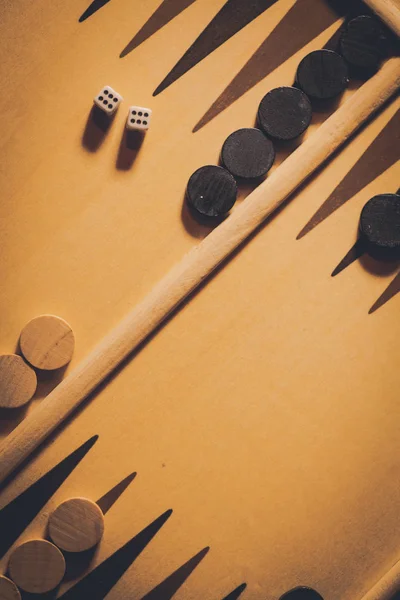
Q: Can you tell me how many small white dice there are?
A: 2